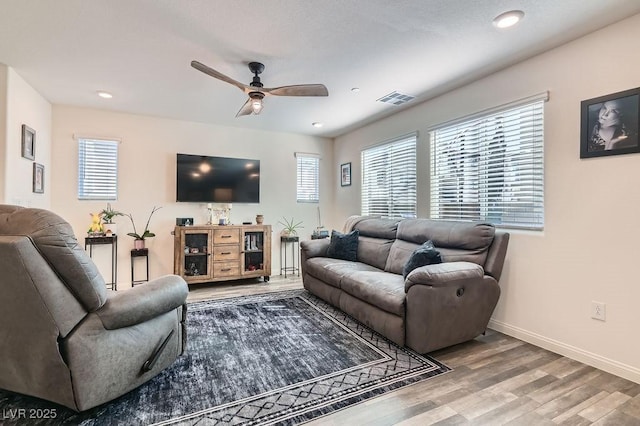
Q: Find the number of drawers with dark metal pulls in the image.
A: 3